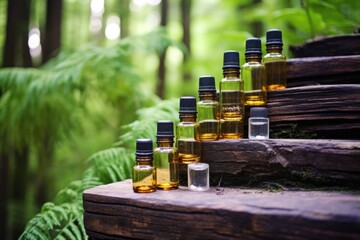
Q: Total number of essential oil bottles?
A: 7